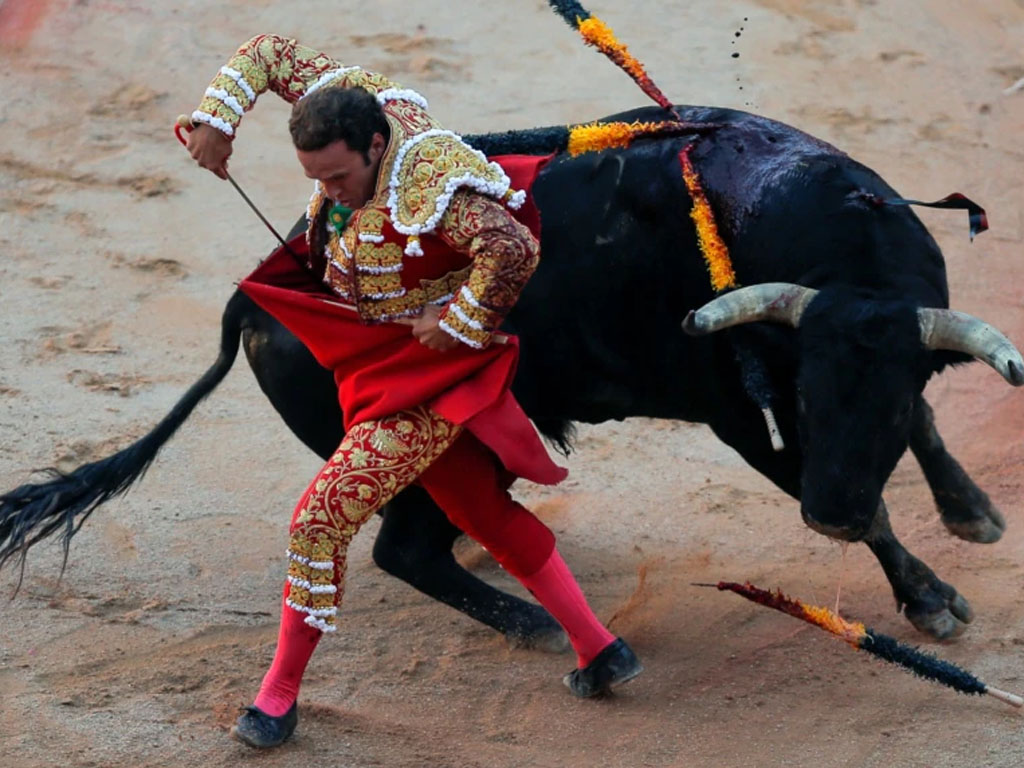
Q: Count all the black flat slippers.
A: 2